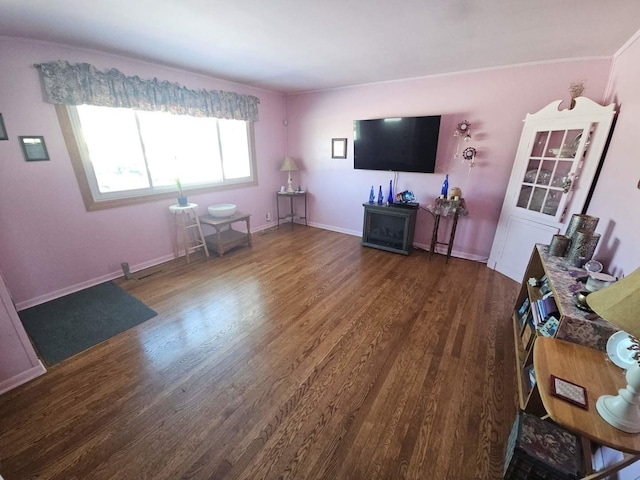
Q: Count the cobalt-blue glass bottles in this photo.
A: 4